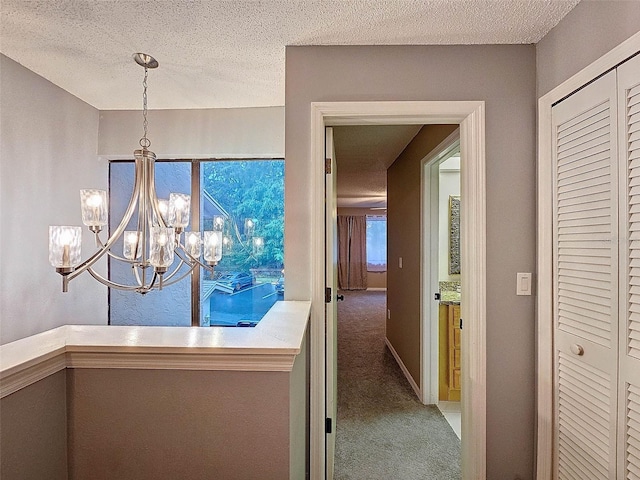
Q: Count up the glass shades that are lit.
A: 8